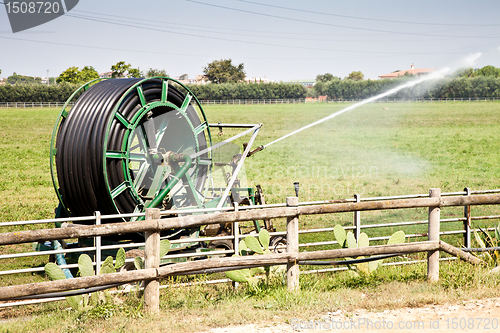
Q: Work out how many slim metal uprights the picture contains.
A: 4